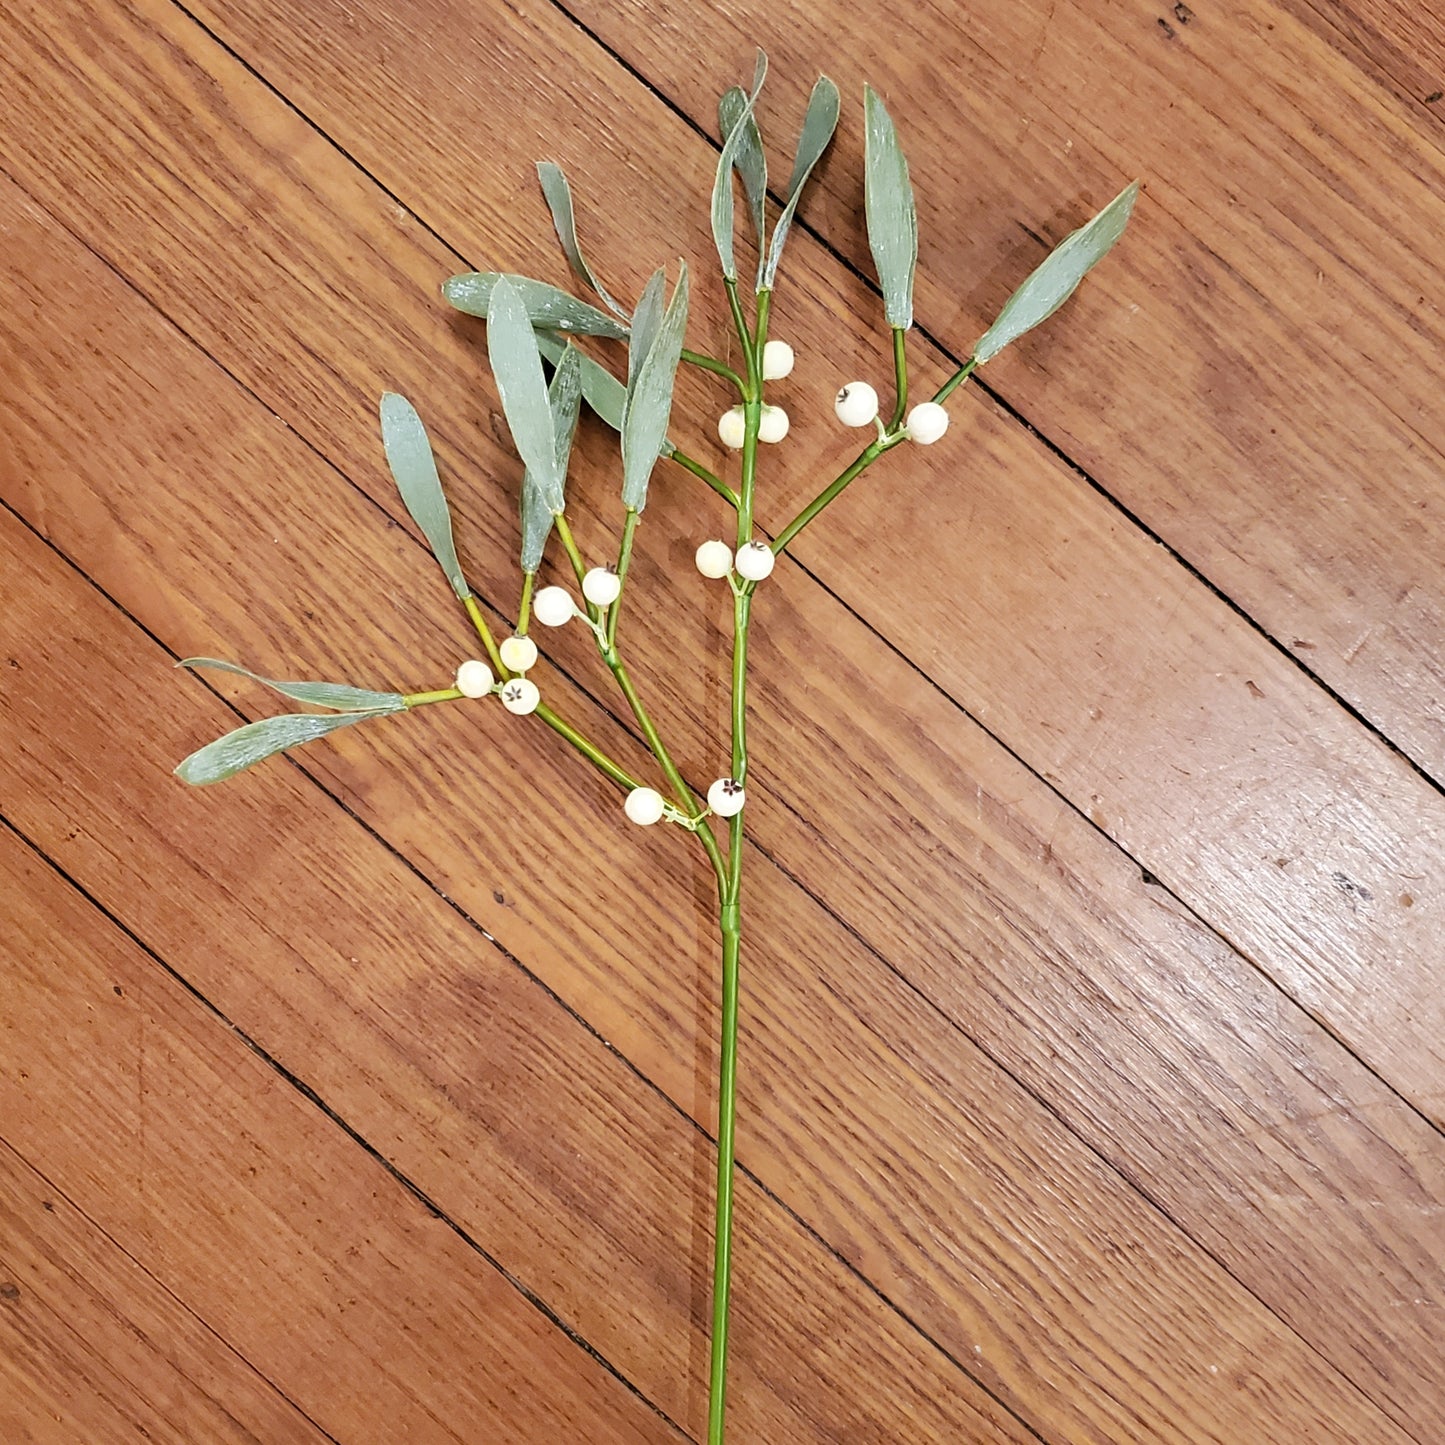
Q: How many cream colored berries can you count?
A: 14